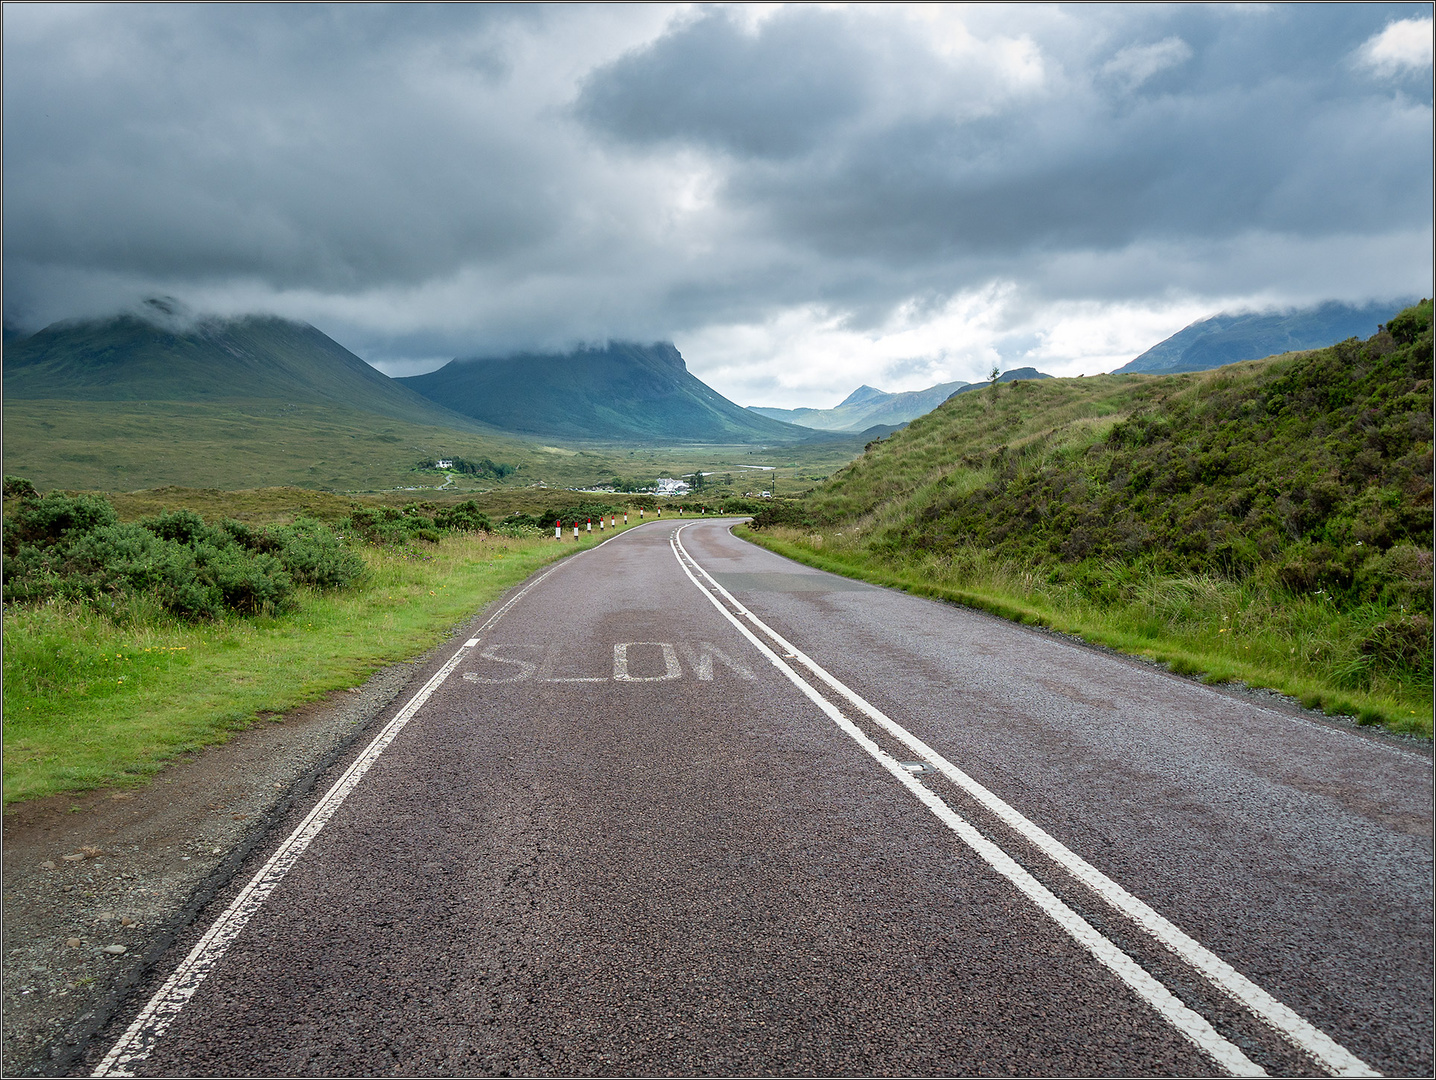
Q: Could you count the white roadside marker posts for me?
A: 11